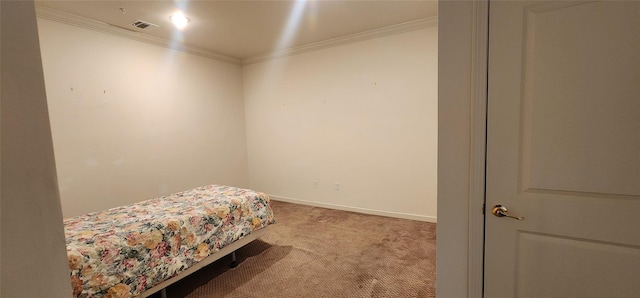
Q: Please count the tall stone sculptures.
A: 0